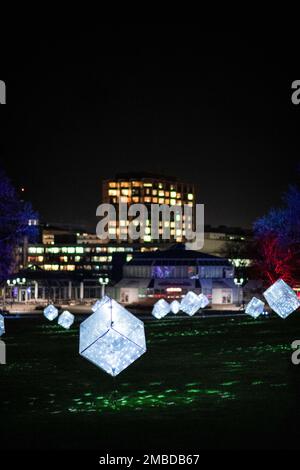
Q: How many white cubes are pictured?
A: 11